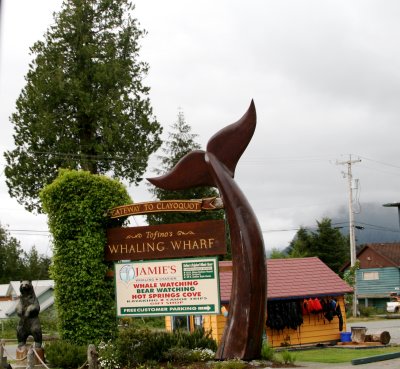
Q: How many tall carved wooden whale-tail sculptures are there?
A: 1